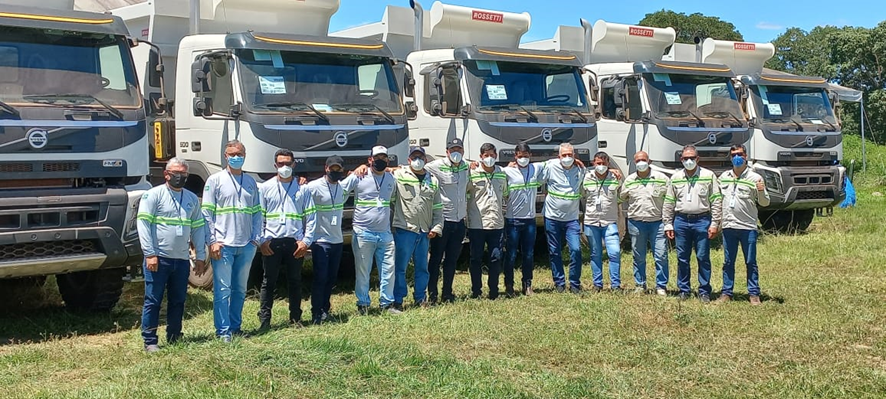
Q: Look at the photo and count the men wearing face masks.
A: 14